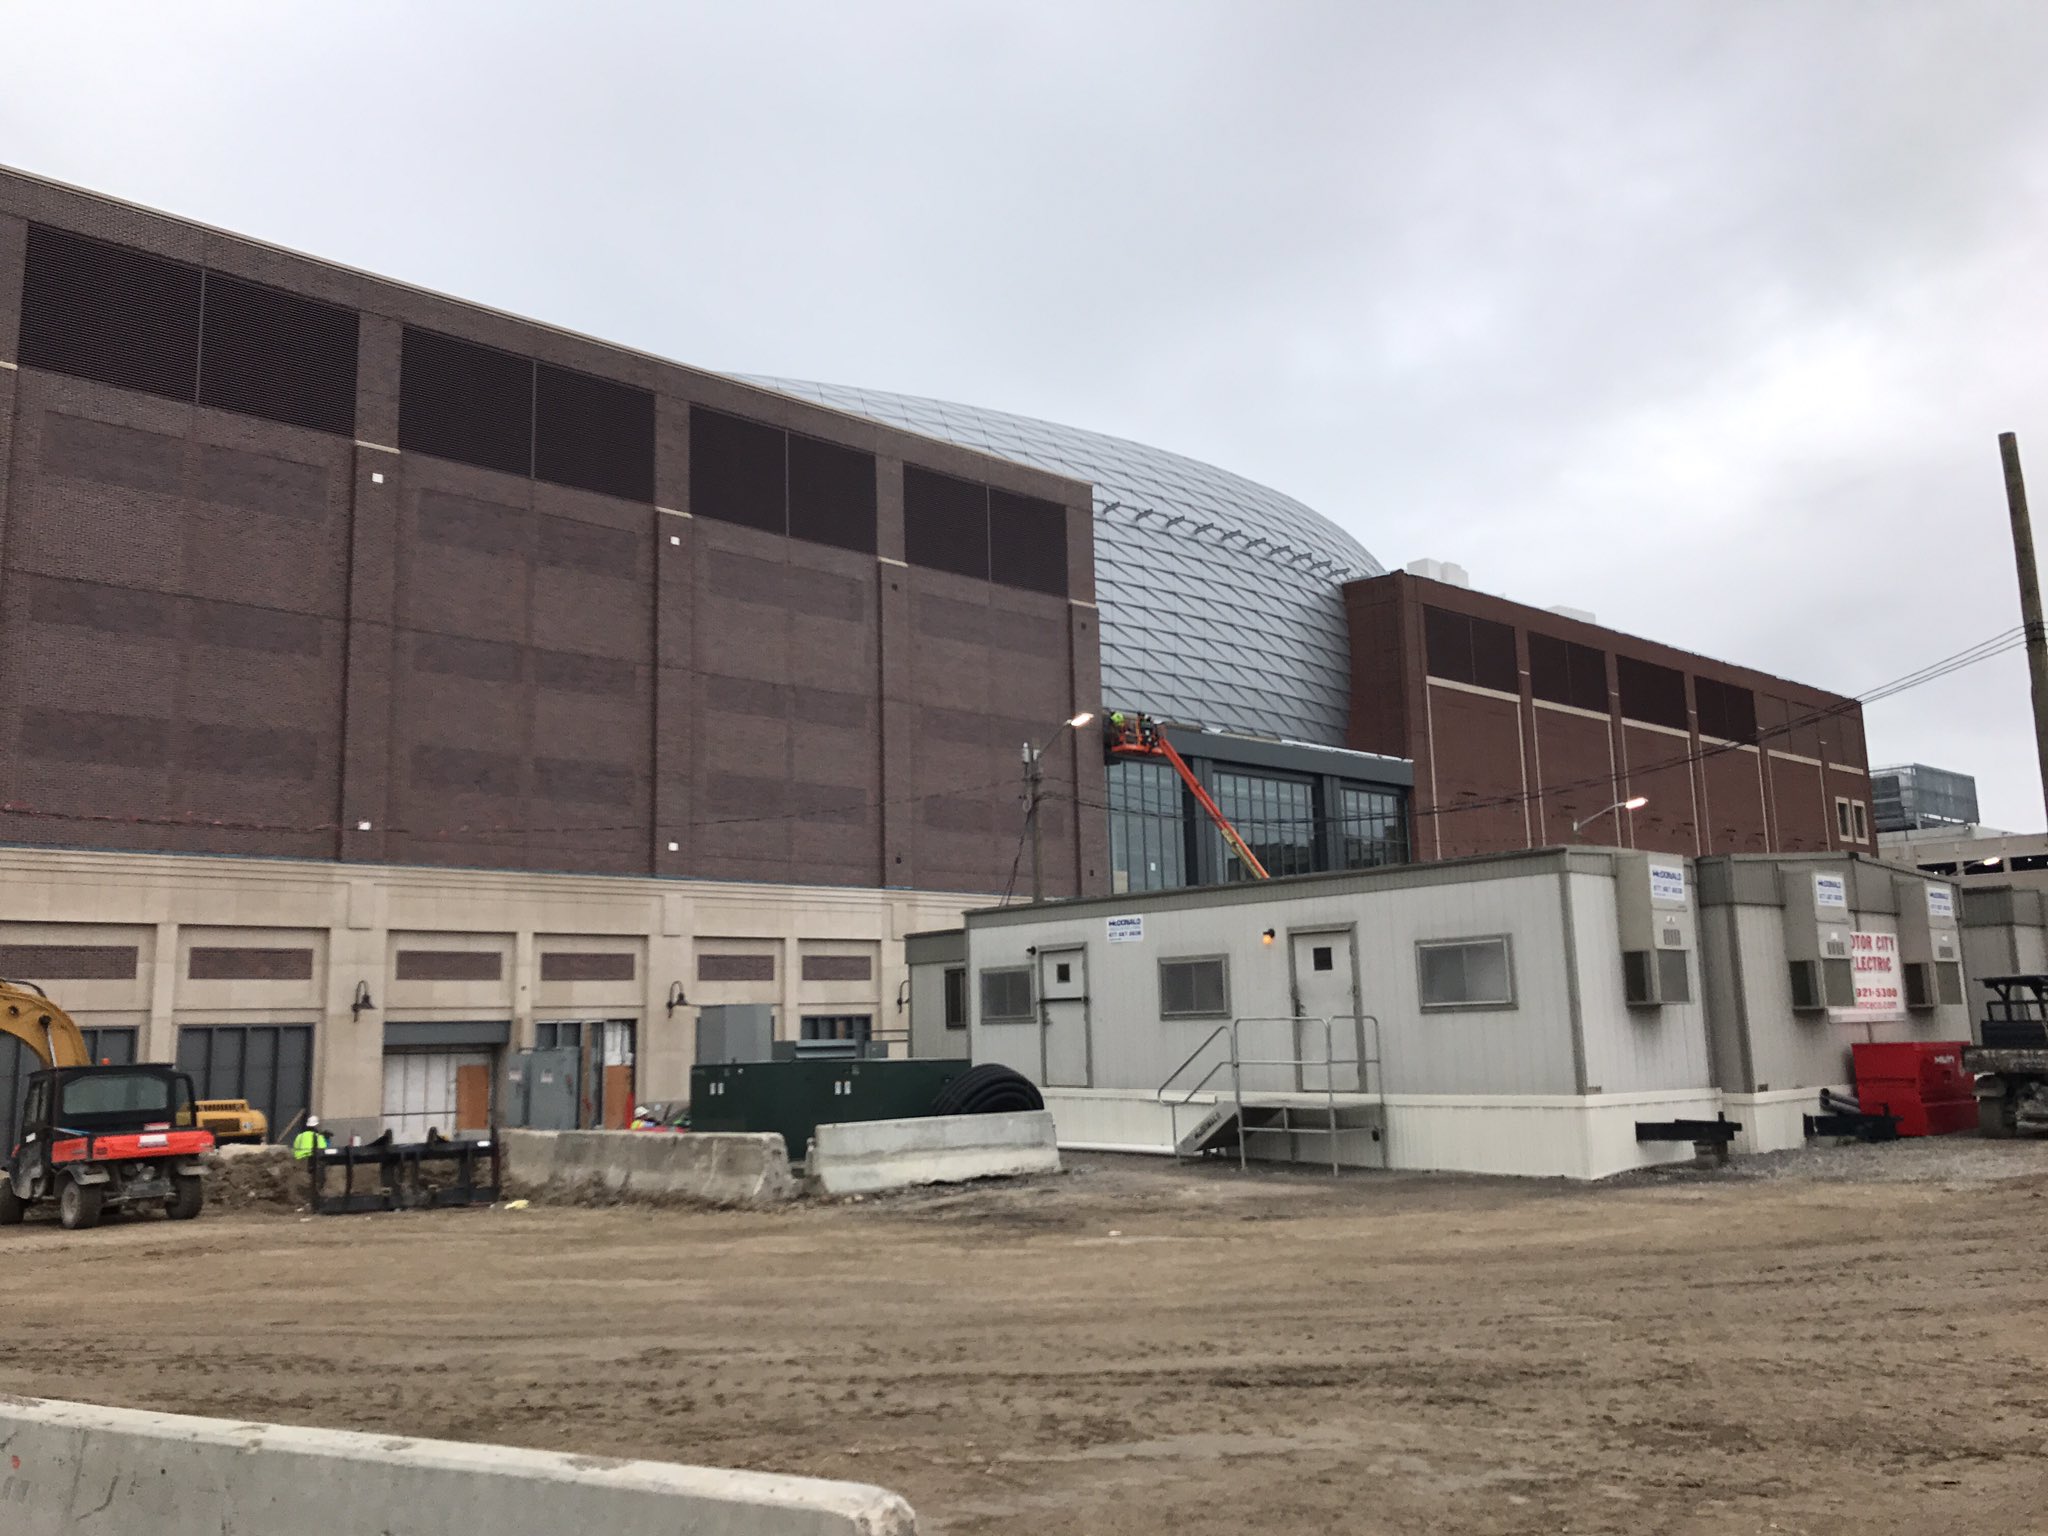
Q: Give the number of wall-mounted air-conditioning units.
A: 3